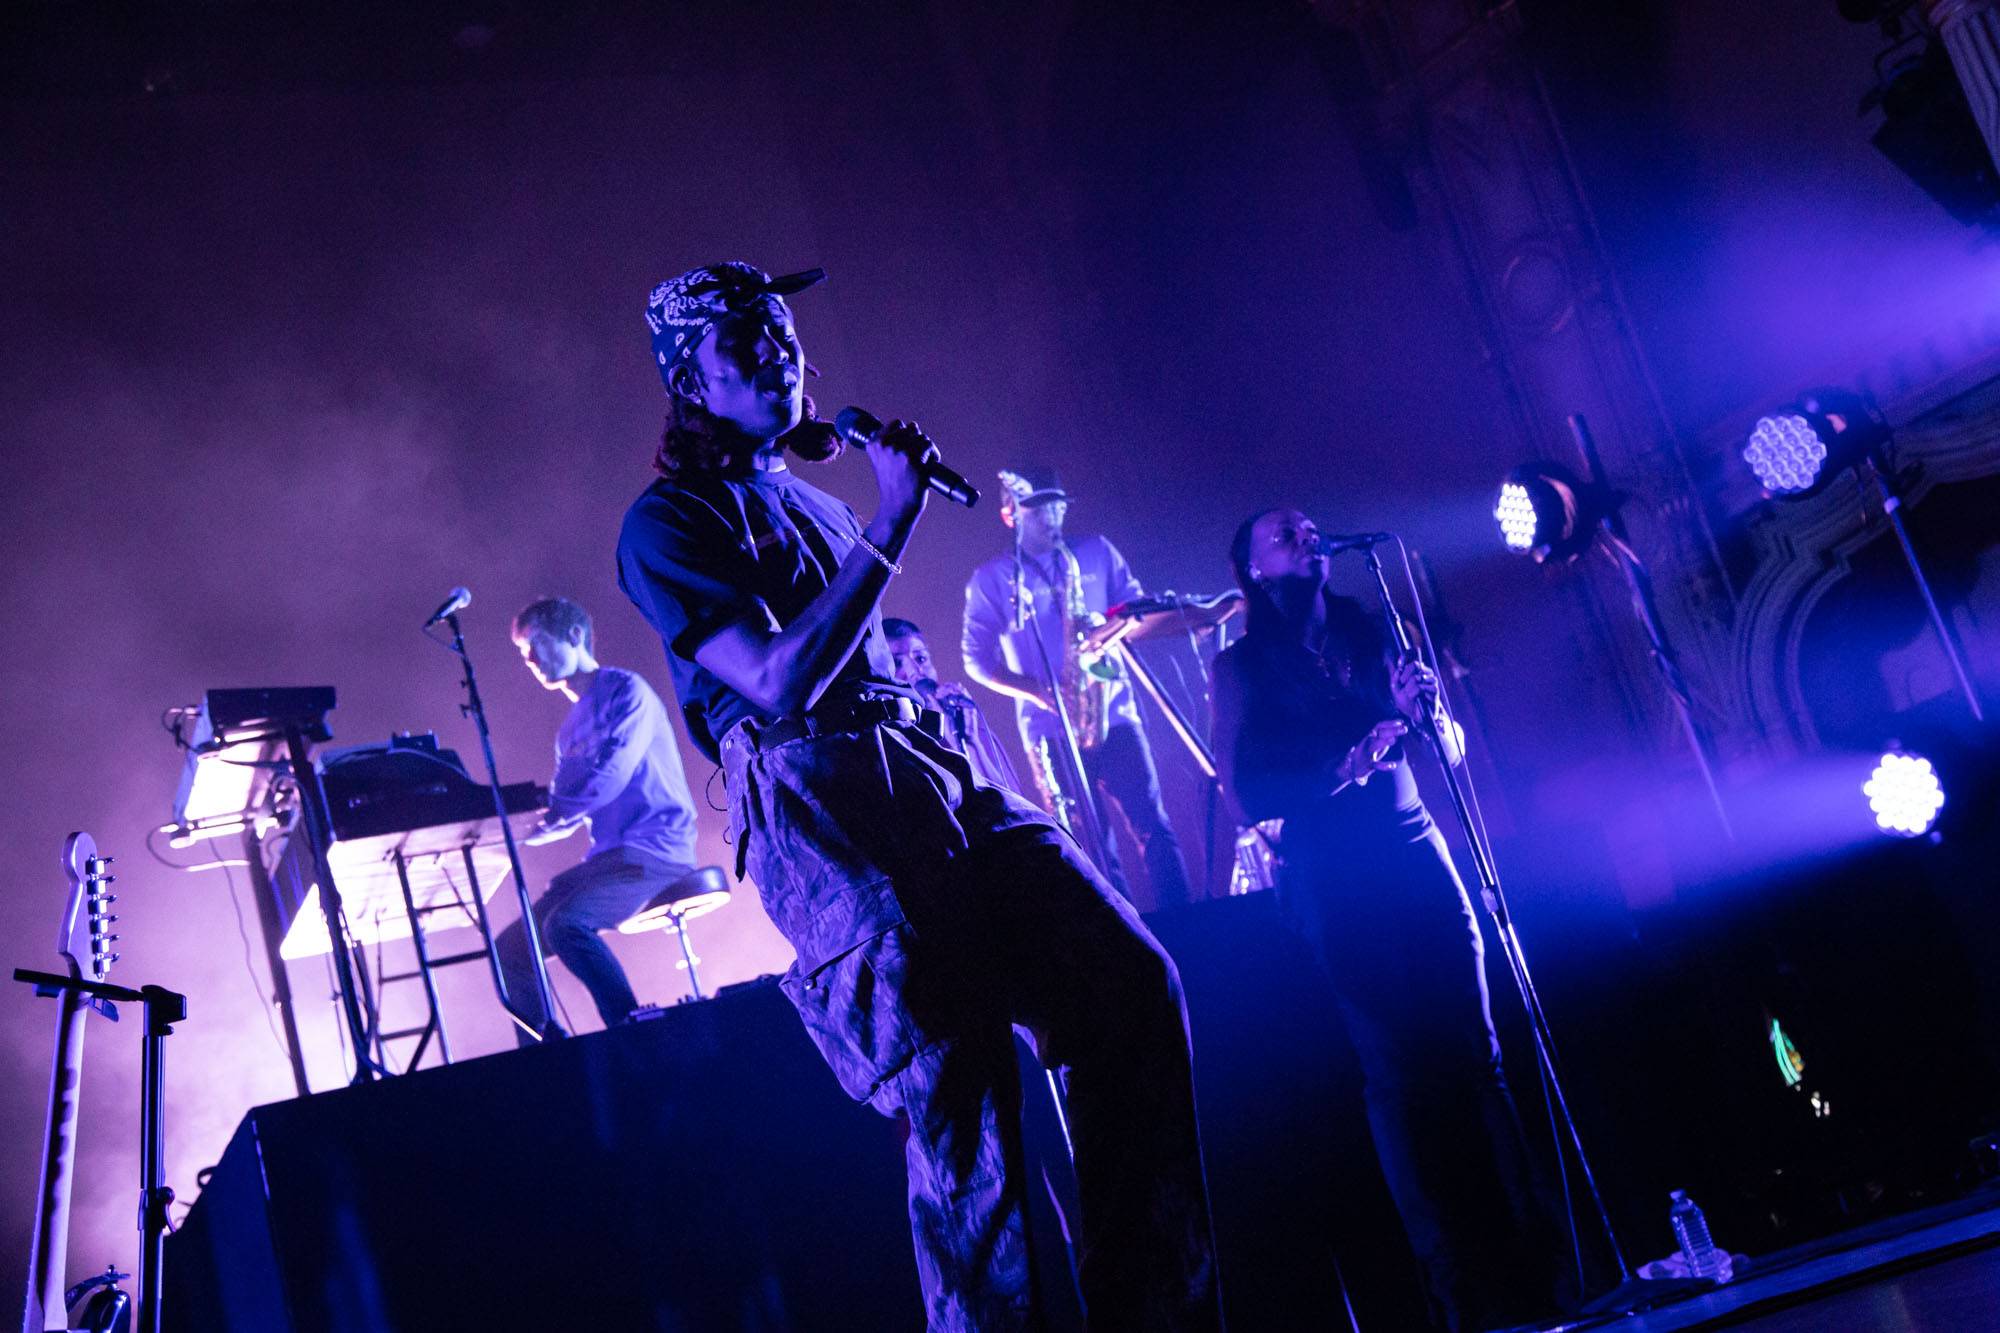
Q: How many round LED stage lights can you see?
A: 3